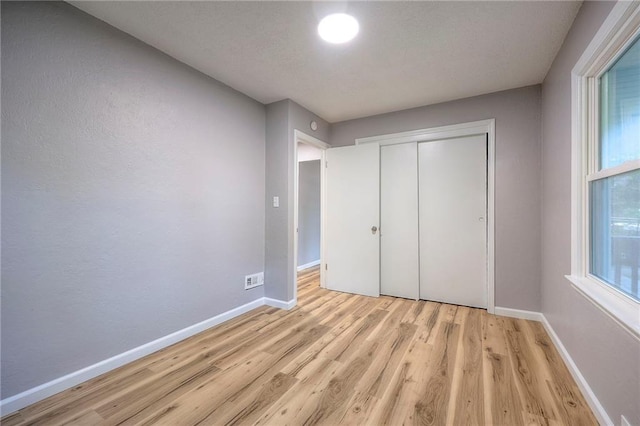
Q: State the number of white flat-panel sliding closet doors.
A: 2